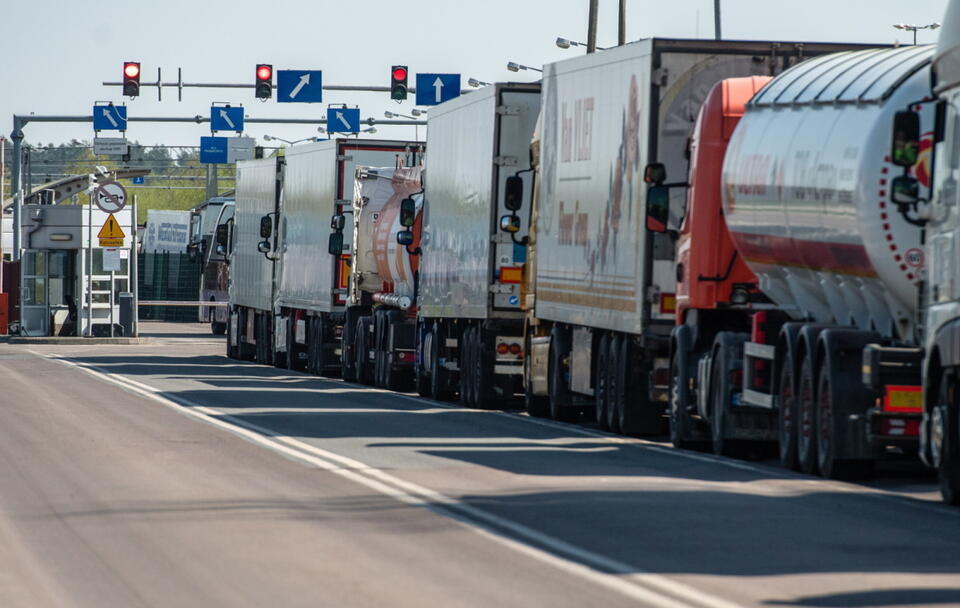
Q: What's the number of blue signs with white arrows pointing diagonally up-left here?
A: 3